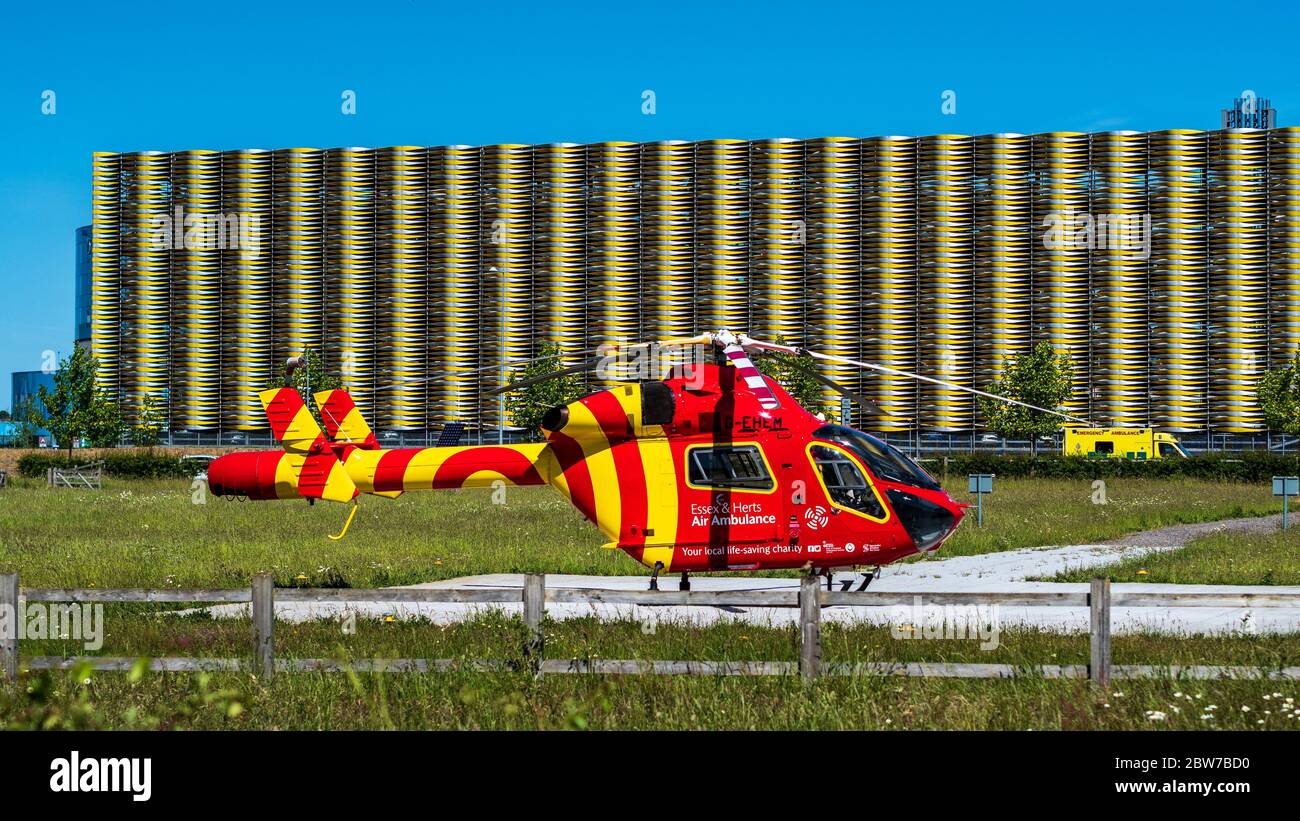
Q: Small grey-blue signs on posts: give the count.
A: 2